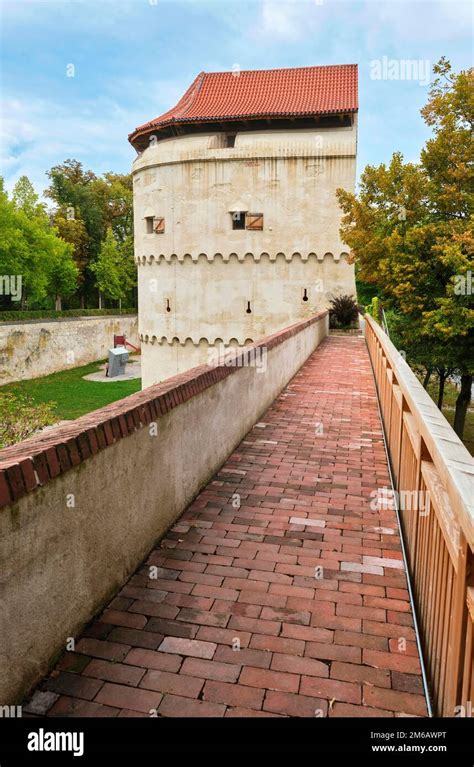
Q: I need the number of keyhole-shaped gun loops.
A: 3